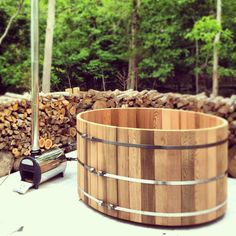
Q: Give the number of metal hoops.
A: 3